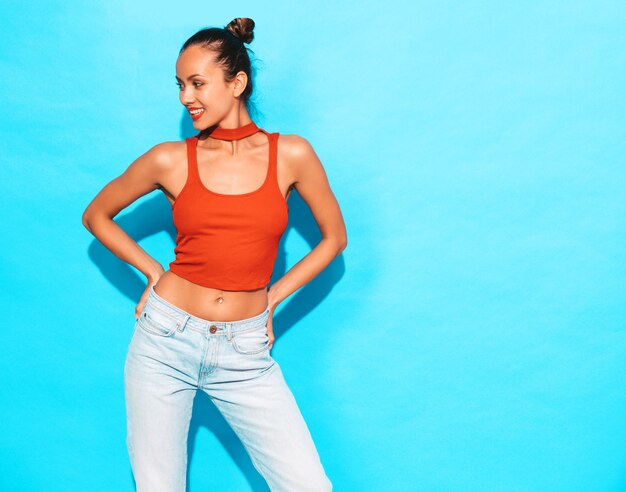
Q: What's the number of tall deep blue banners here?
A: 0